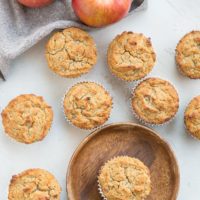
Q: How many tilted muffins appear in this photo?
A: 0